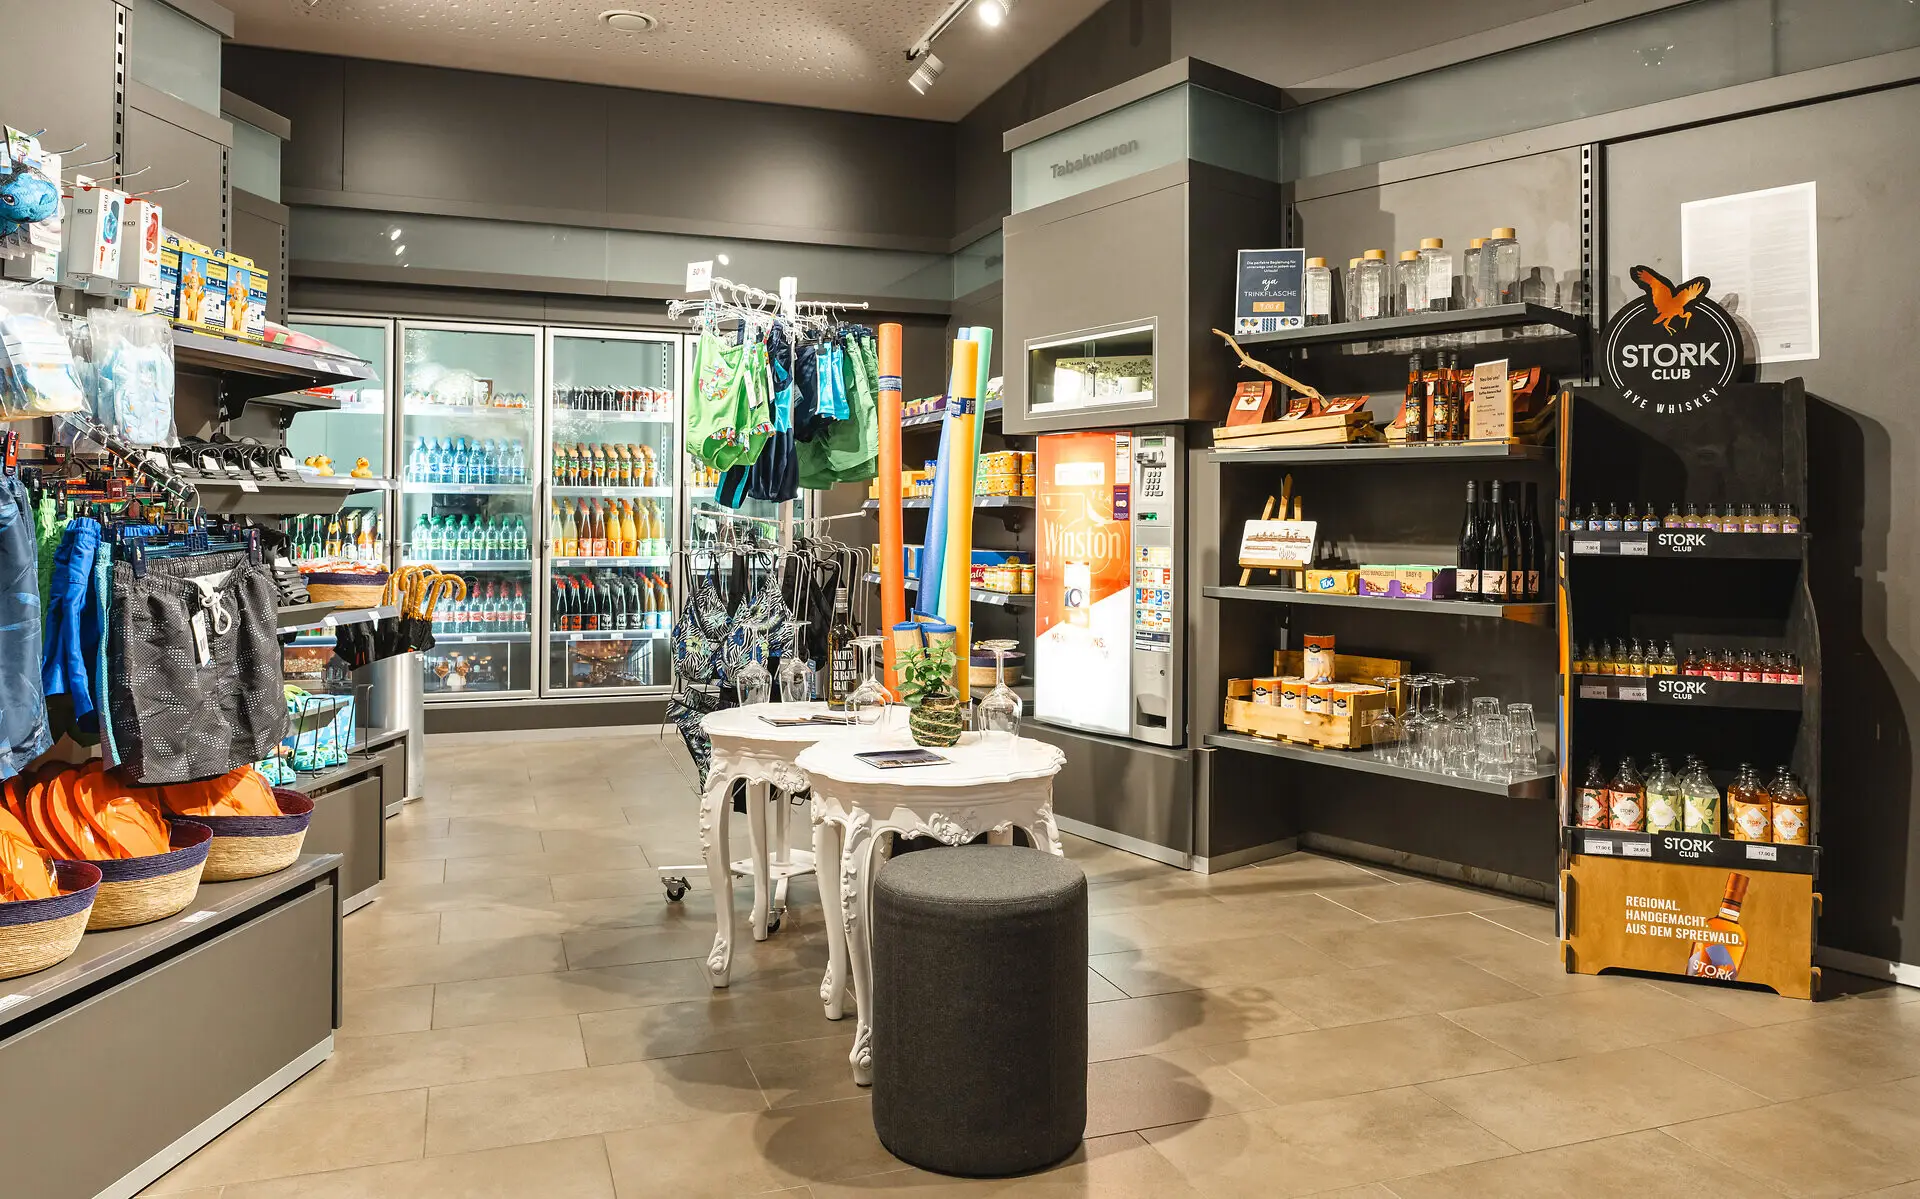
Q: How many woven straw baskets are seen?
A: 5